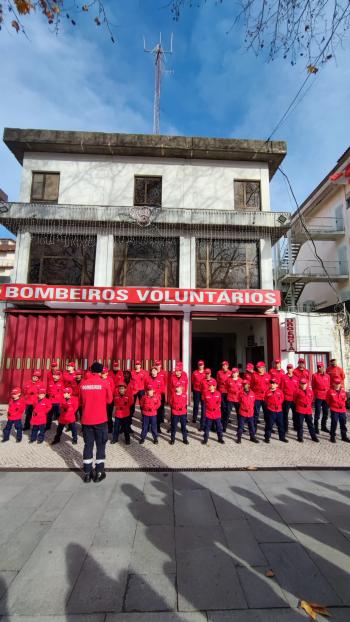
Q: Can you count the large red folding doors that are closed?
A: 1